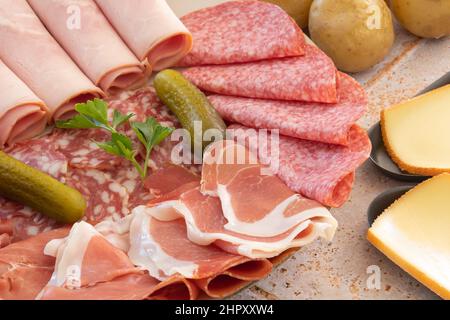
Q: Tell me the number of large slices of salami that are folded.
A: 4